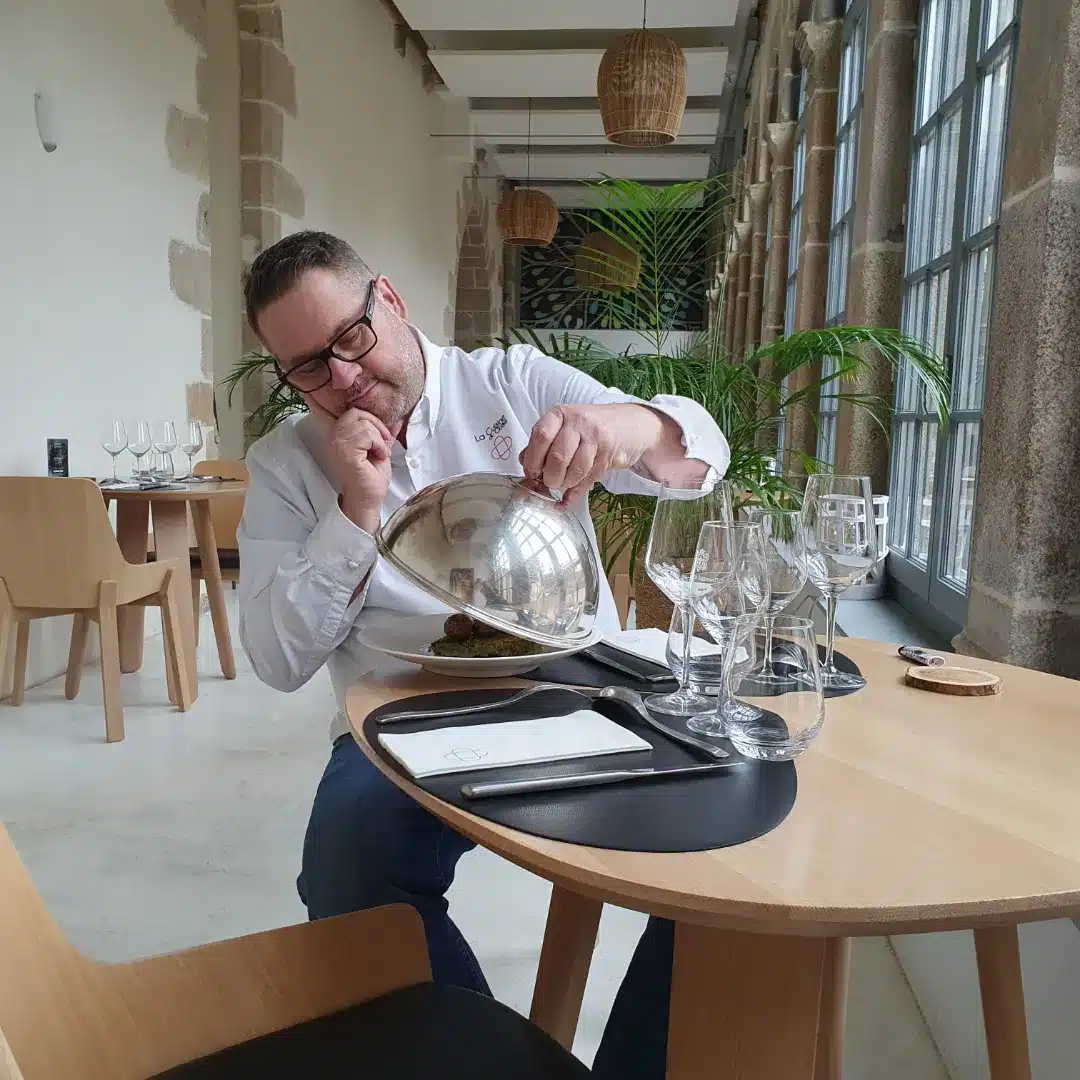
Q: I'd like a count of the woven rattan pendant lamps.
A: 3